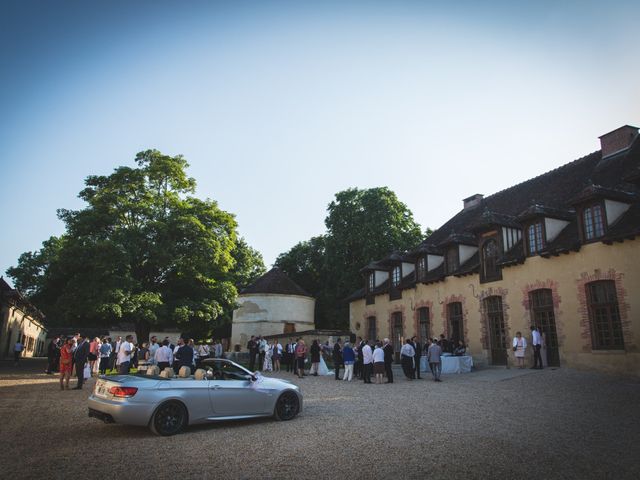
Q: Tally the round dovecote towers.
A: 1